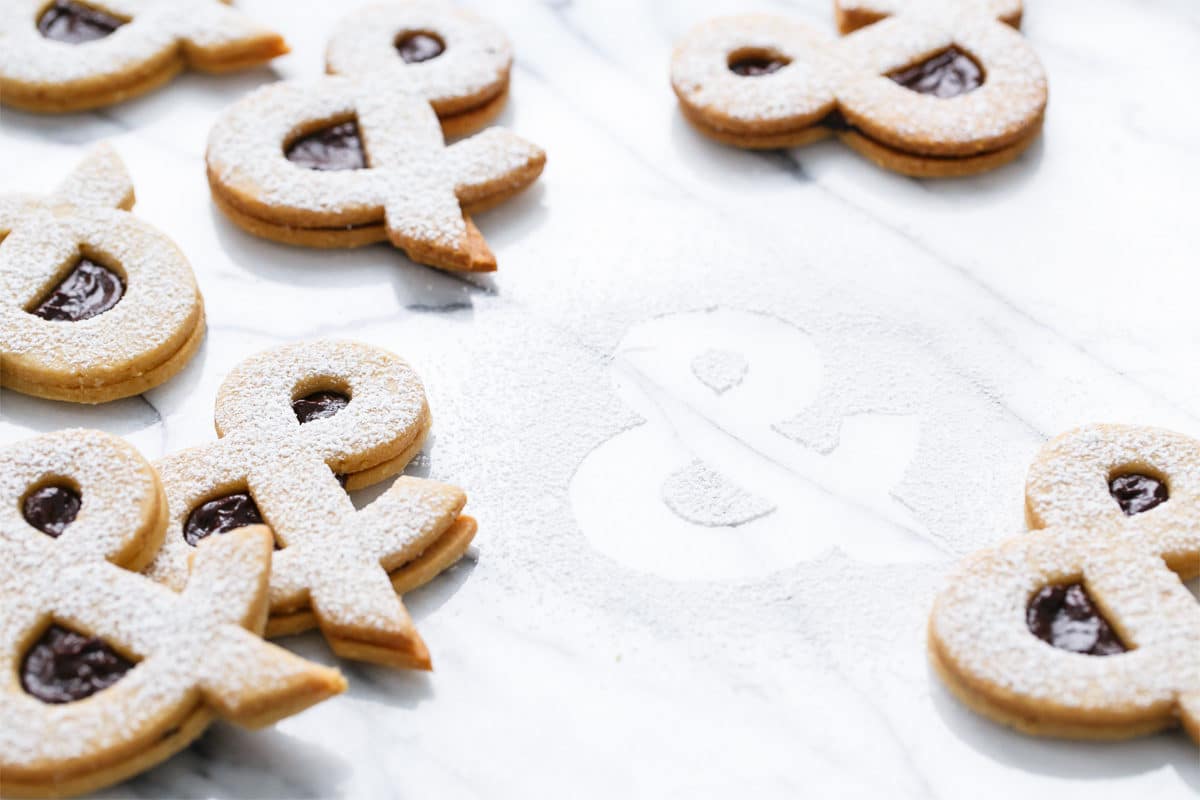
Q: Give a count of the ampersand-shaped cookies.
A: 7